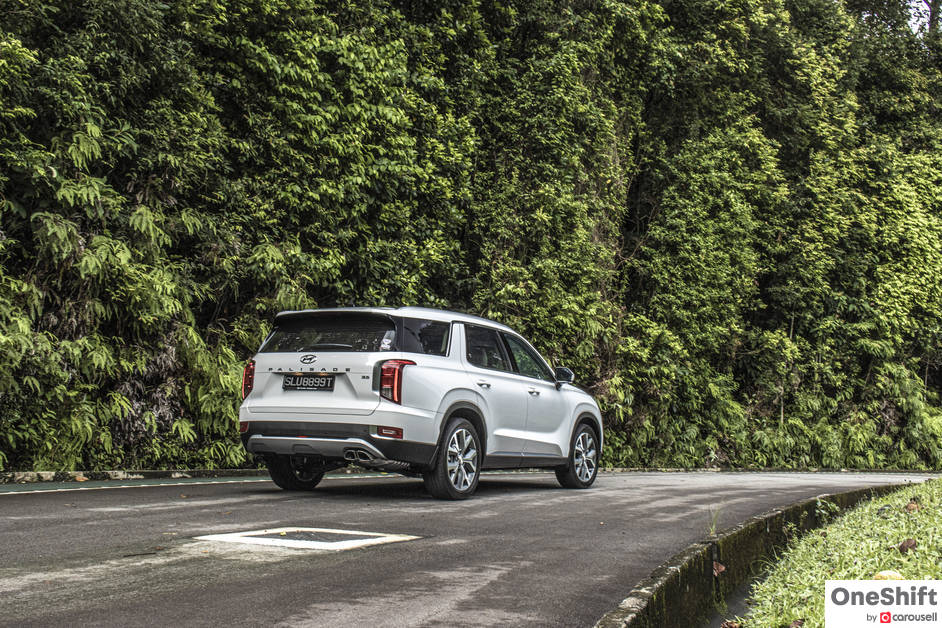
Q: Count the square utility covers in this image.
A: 1